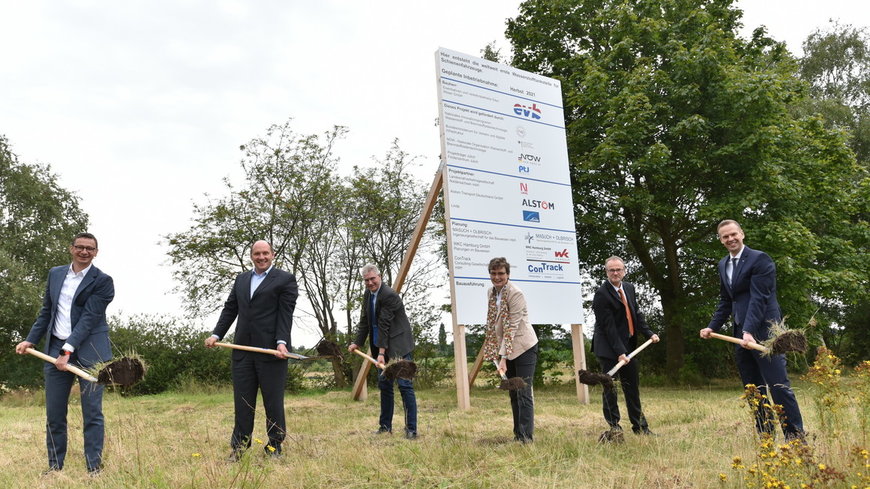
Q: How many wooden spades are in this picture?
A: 6